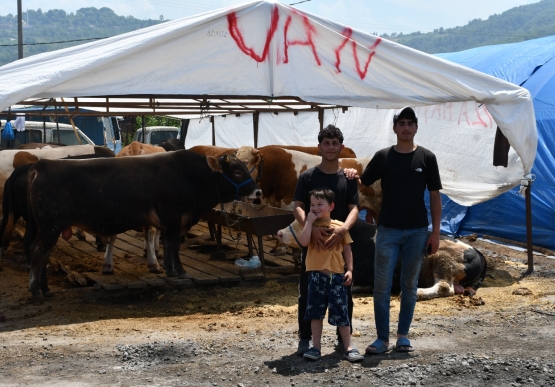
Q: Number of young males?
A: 3